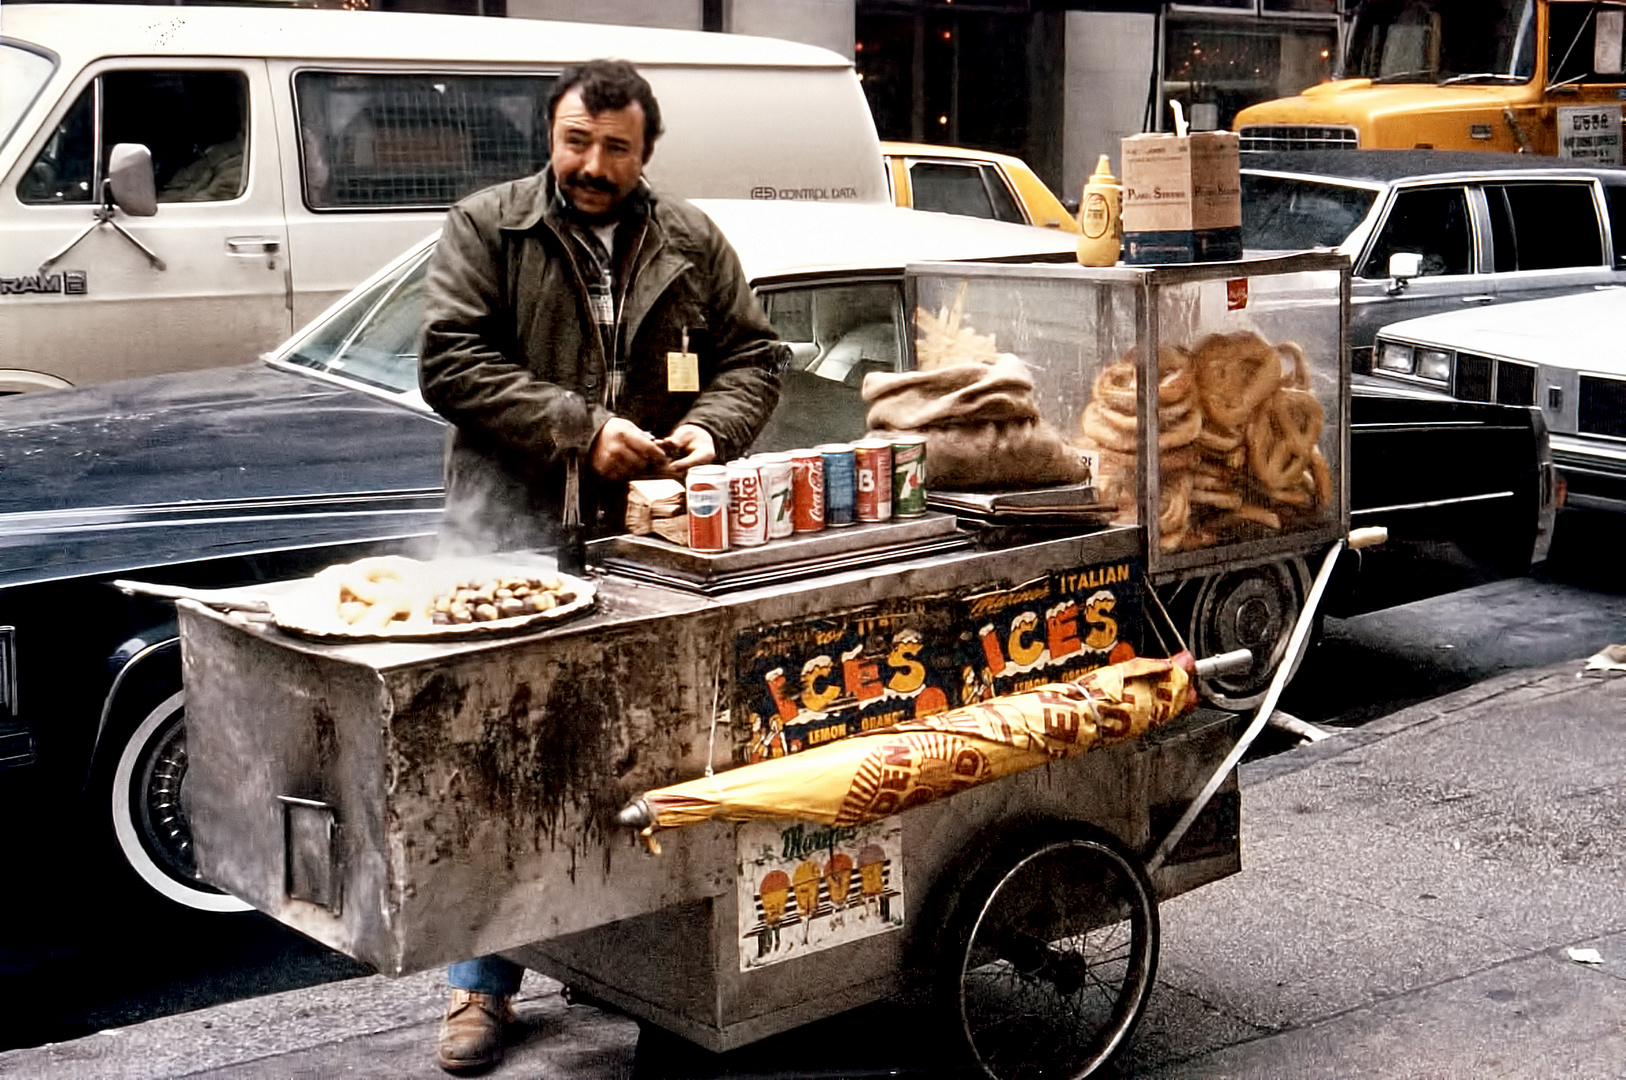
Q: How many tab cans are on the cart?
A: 1